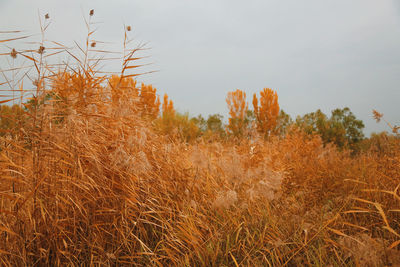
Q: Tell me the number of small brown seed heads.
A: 6